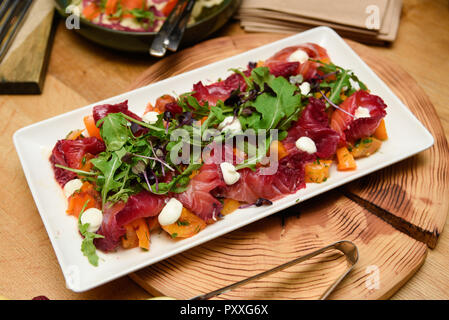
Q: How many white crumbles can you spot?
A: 10